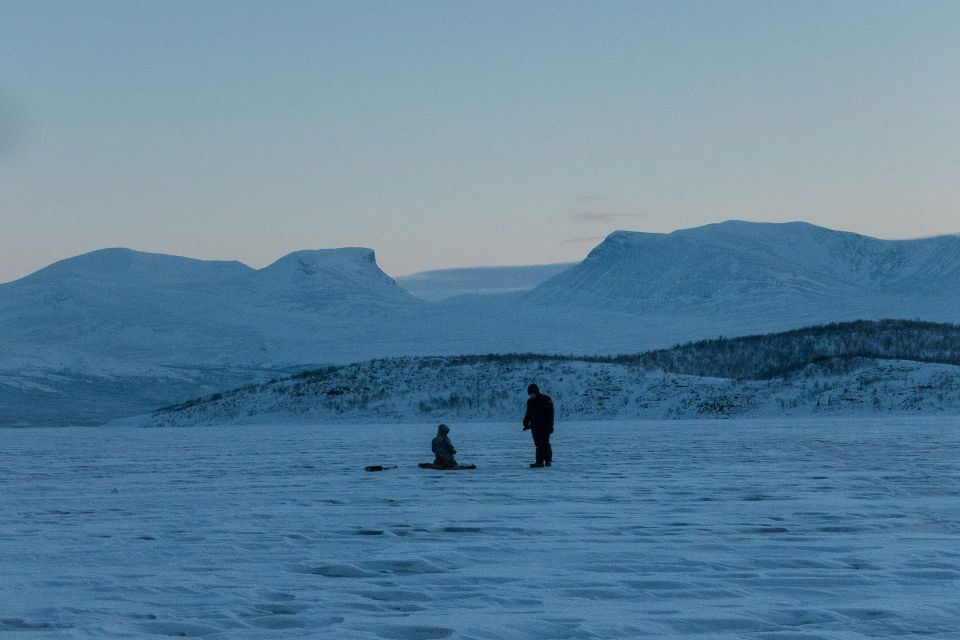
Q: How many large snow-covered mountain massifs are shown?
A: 2